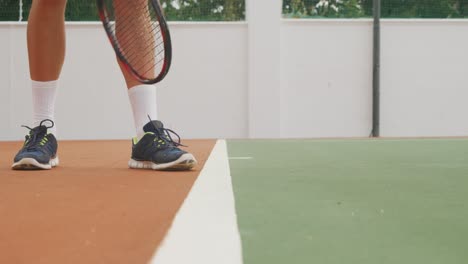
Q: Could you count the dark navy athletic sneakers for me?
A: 2